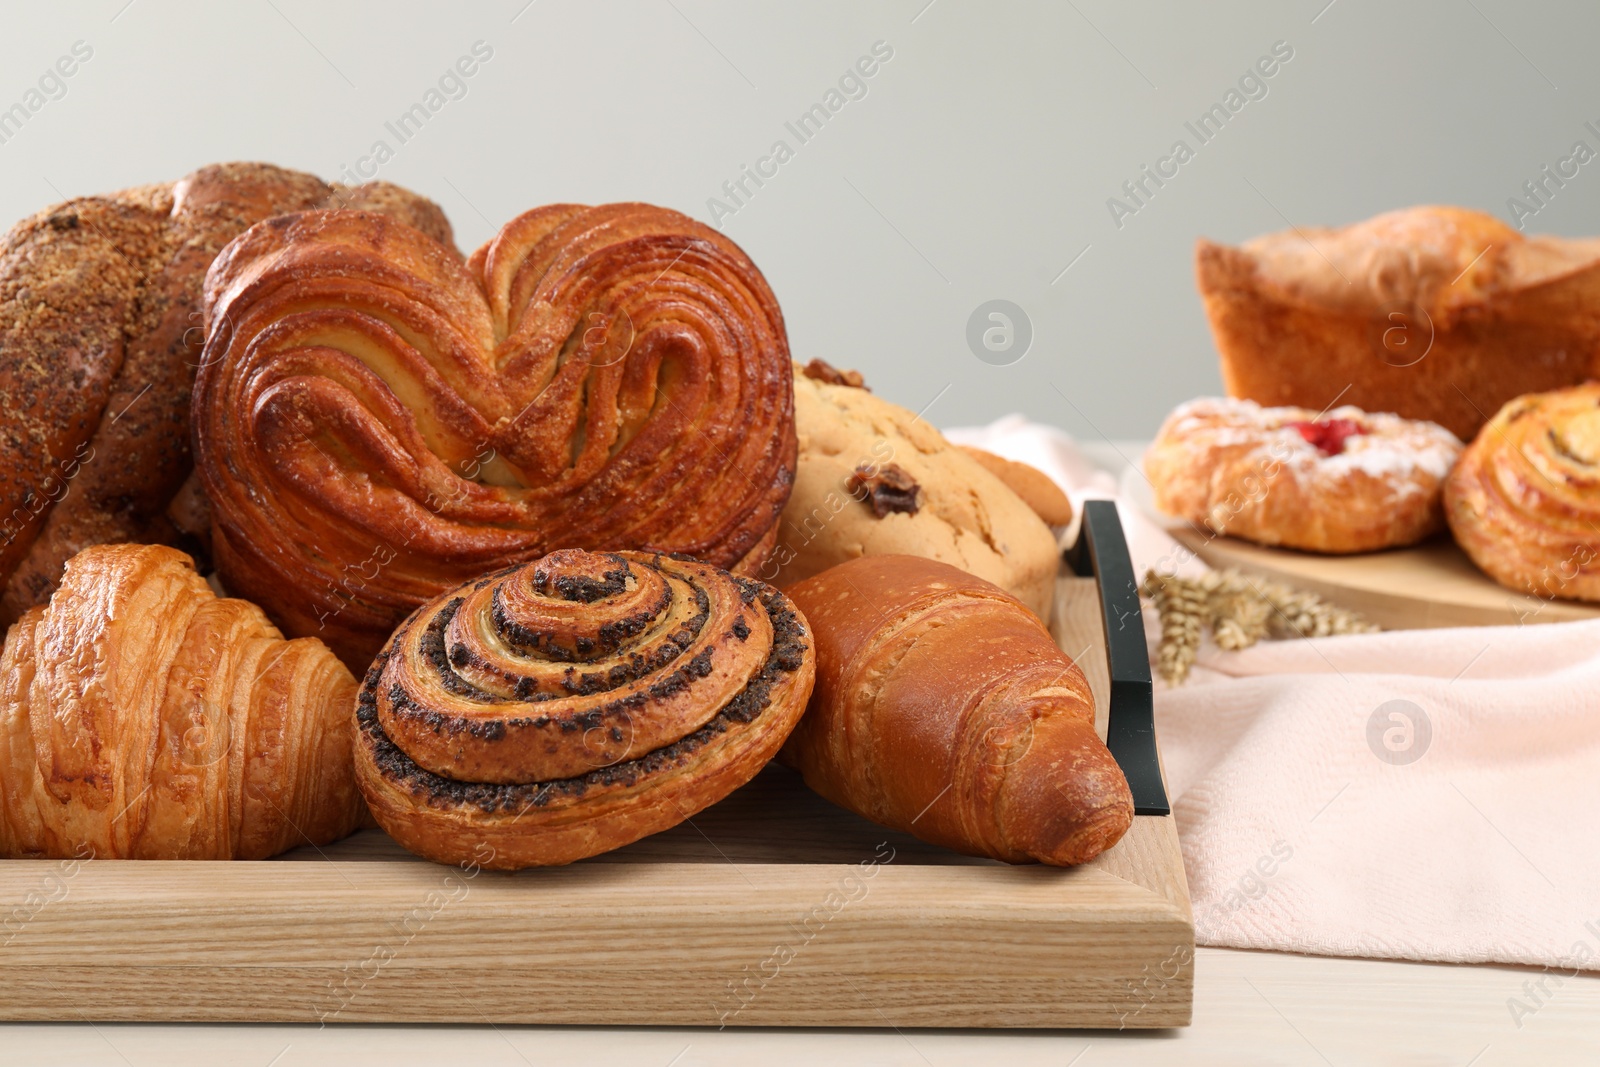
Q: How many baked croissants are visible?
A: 2